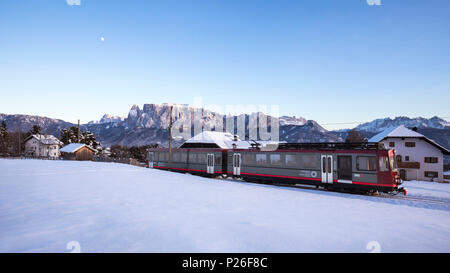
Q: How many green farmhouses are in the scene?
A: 0